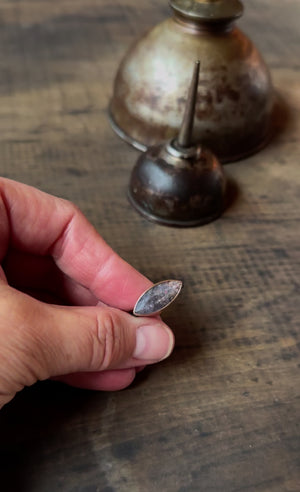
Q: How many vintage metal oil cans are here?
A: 2